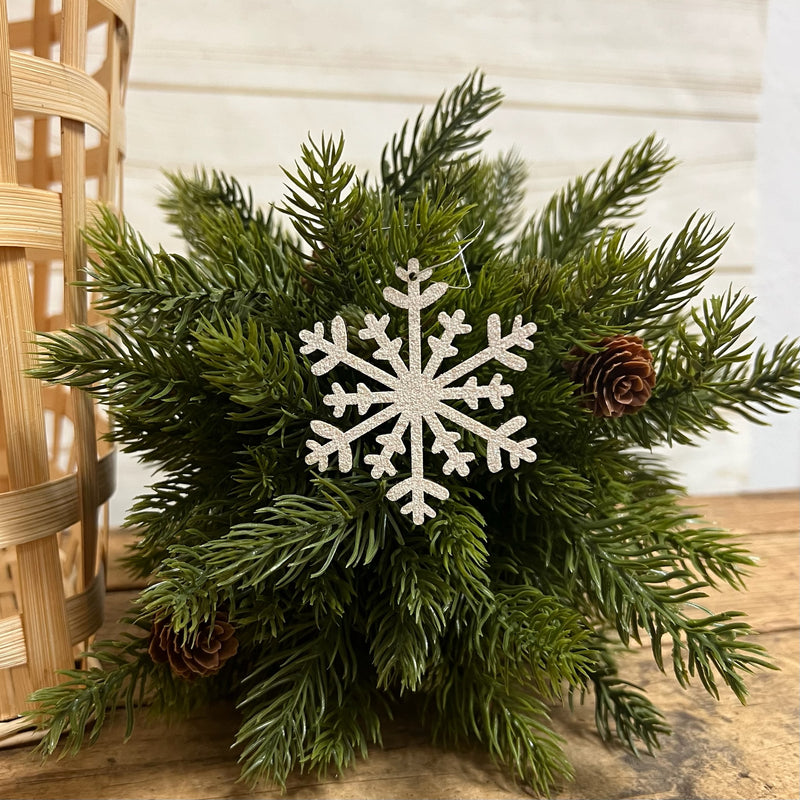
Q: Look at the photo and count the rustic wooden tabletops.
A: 1